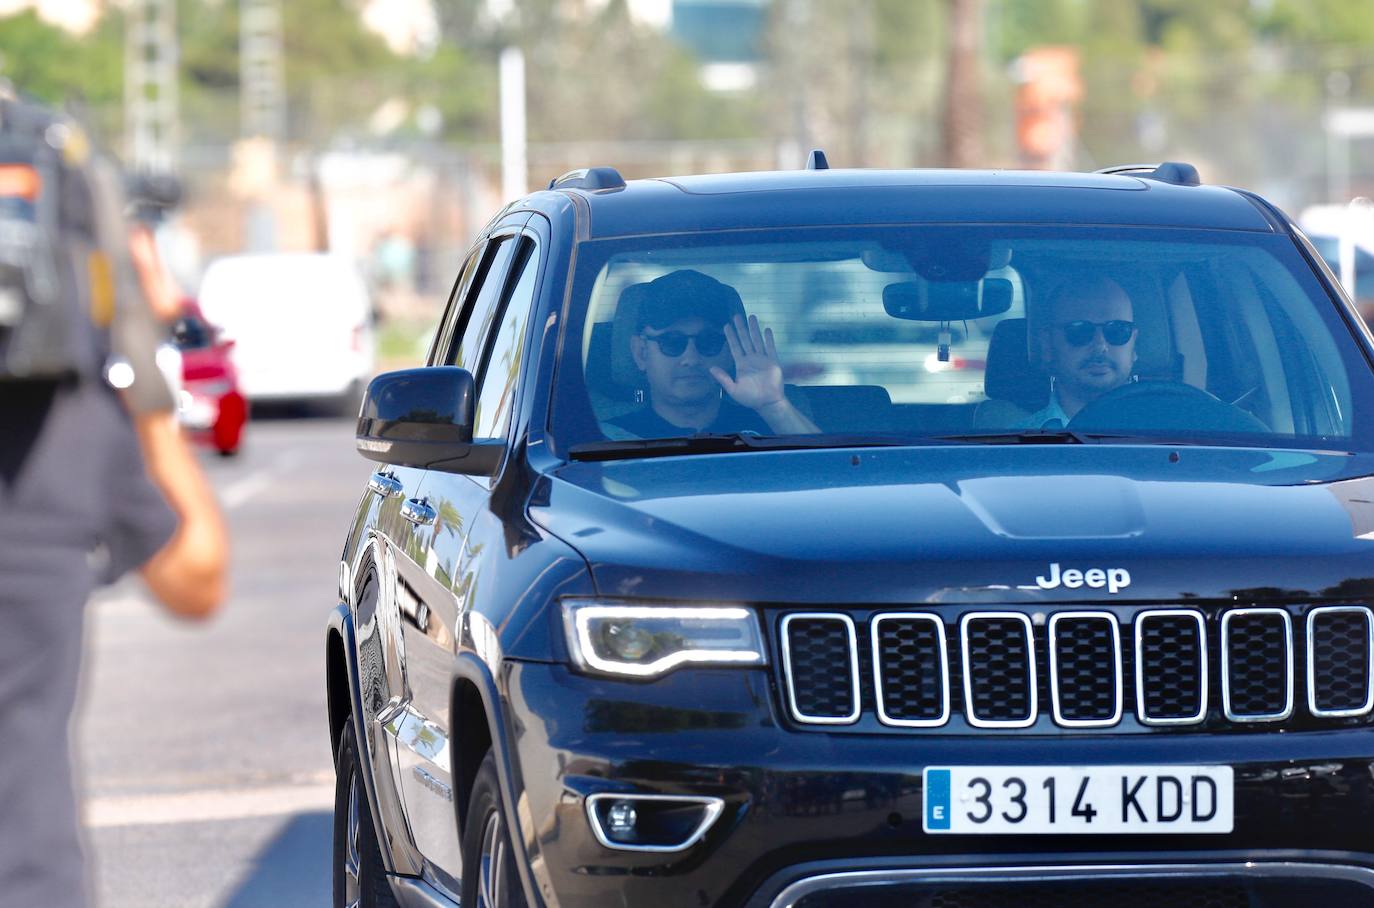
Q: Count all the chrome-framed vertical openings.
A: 7